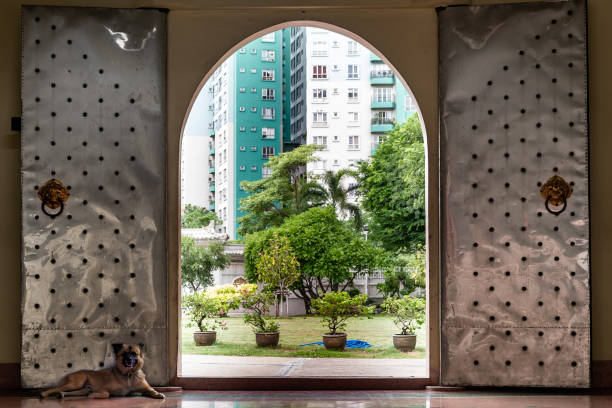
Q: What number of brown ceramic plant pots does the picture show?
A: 4